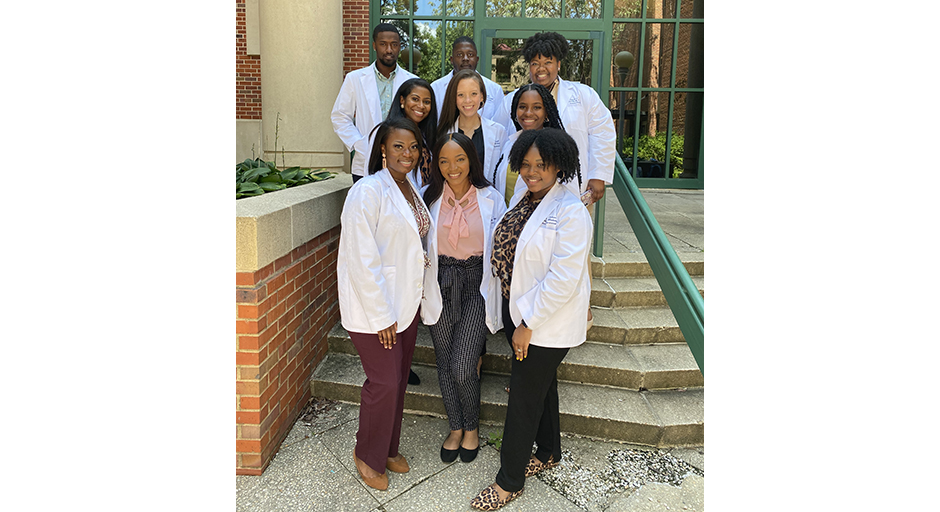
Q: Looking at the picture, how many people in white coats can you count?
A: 9